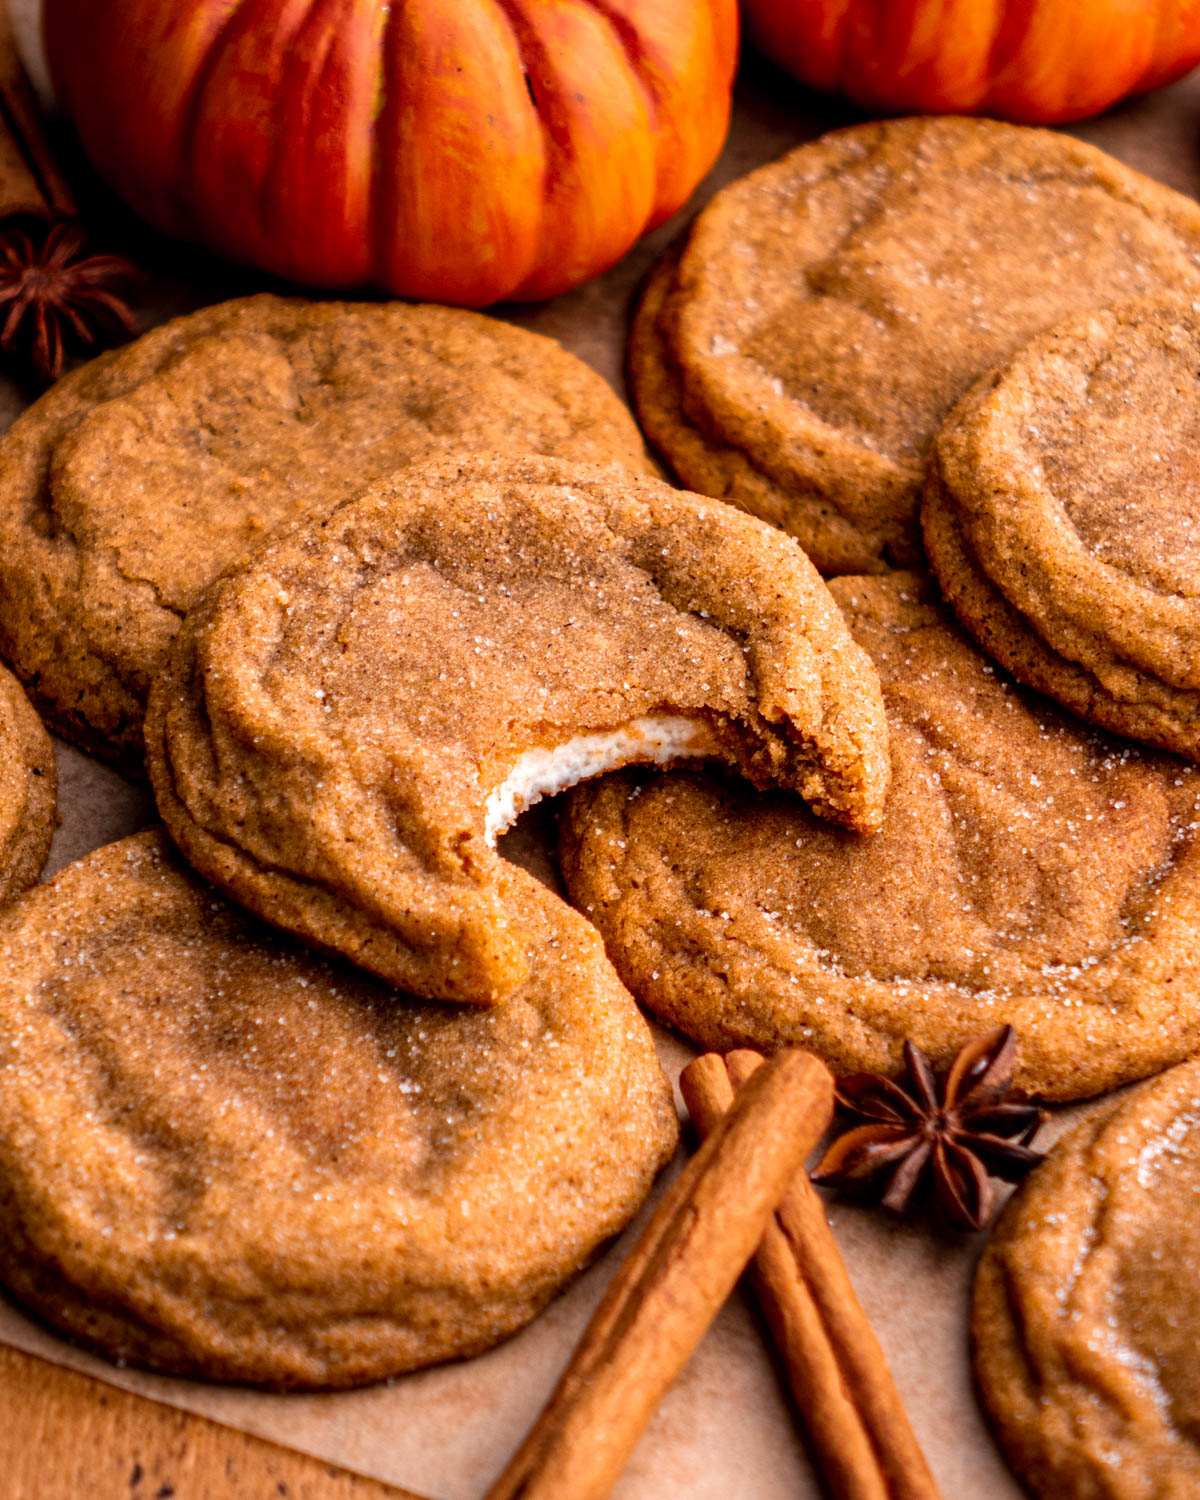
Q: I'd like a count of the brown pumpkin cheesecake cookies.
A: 8